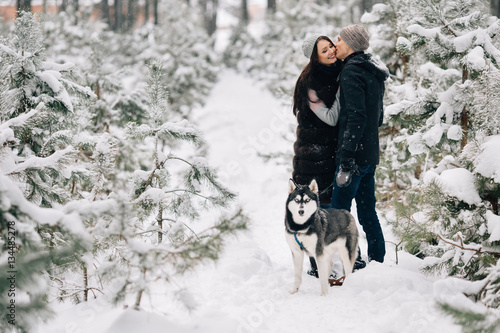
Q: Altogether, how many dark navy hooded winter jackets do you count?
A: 1